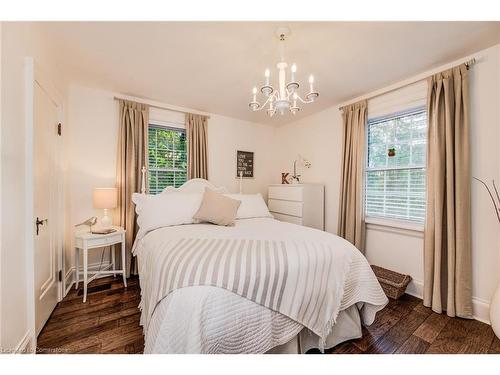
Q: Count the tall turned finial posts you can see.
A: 2